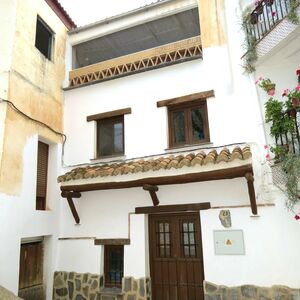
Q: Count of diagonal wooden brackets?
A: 3